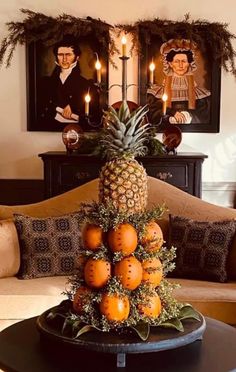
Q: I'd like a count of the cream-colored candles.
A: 5